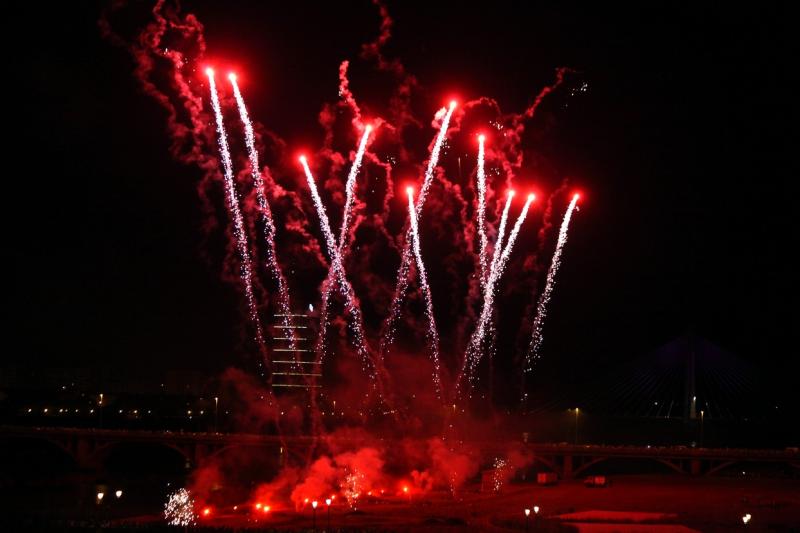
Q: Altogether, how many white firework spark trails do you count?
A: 10